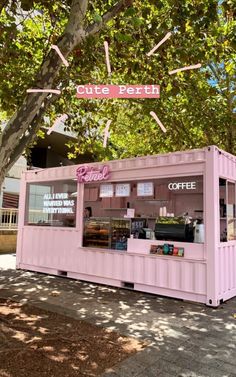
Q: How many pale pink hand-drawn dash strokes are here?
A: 8